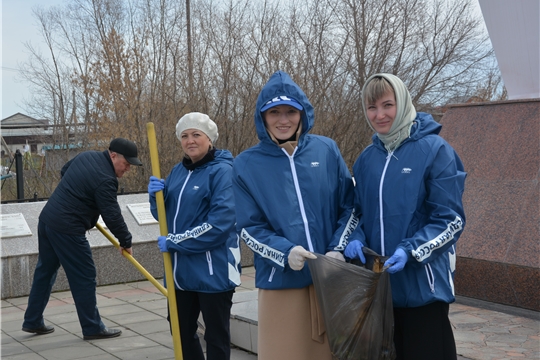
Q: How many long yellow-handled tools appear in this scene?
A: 2